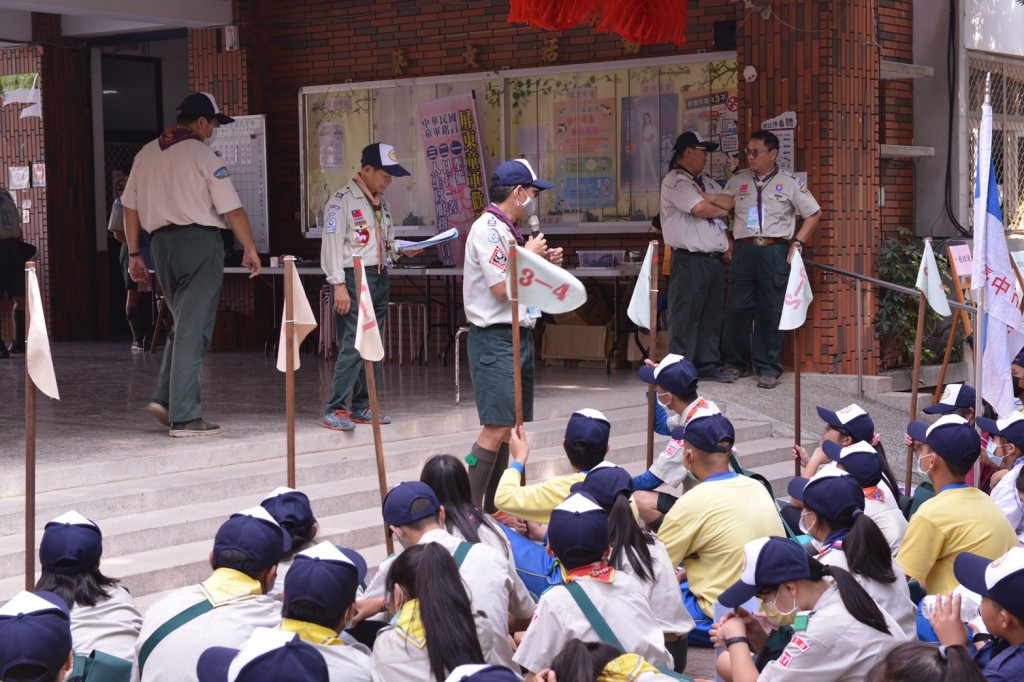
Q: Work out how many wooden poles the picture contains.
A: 7